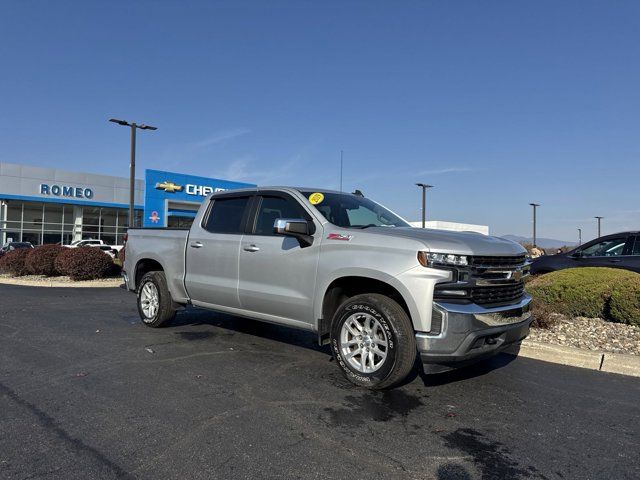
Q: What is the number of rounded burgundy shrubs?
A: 3